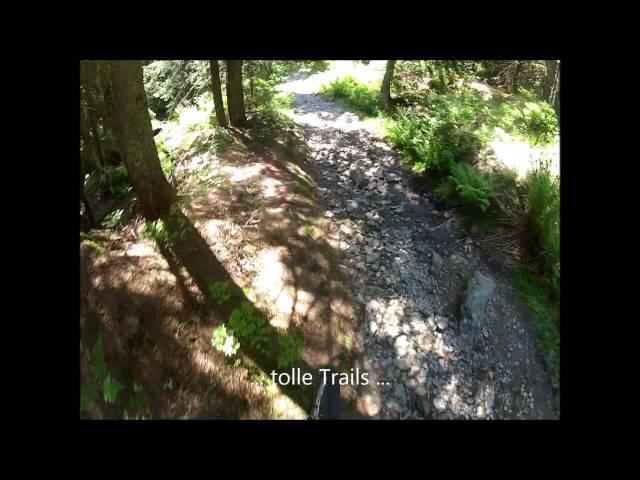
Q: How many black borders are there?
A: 4